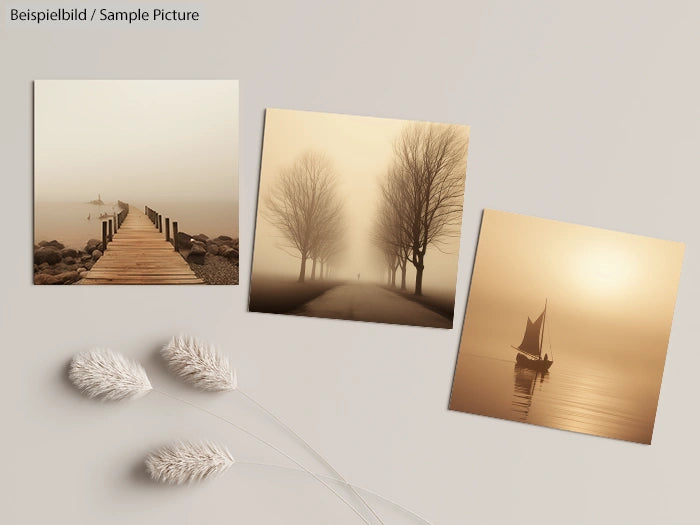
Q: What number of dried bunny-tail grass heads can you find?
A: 3